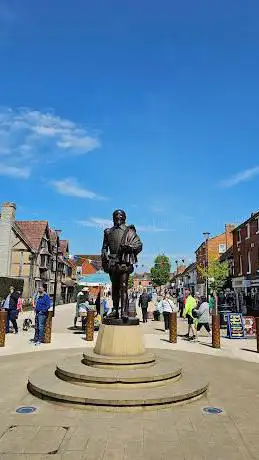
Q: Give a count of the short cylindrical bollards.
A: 6